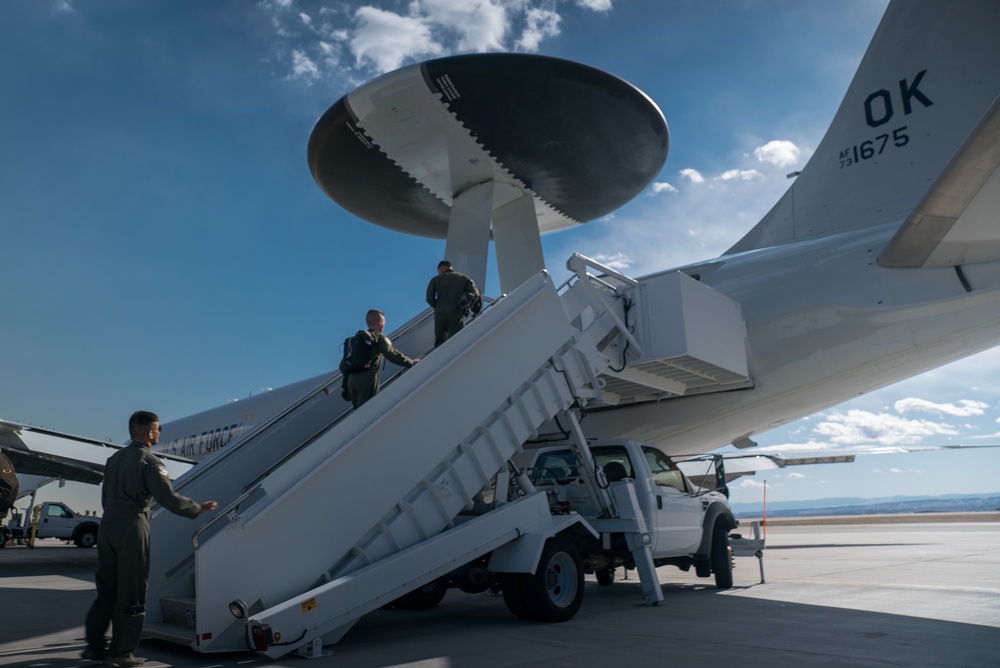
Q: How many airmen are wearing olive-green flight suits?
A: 3